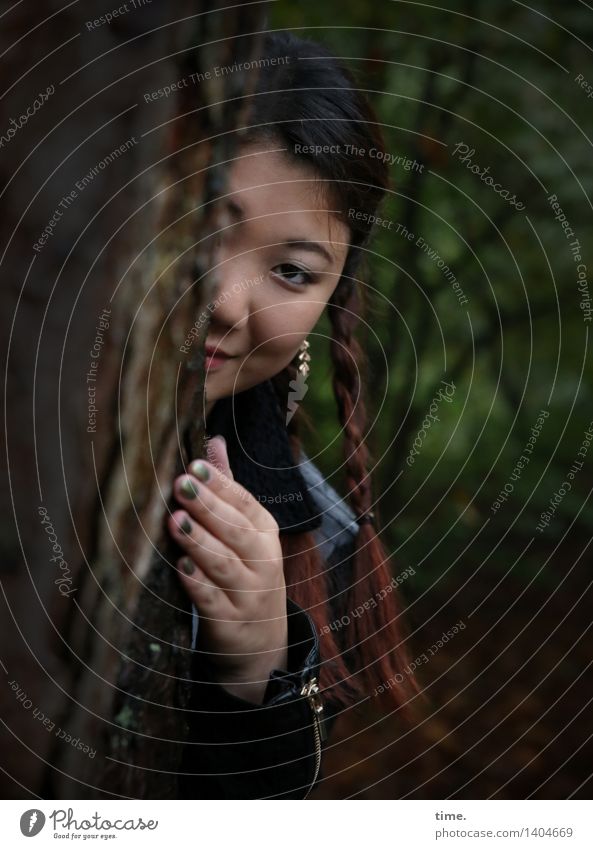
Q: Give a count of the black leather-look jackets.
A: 1